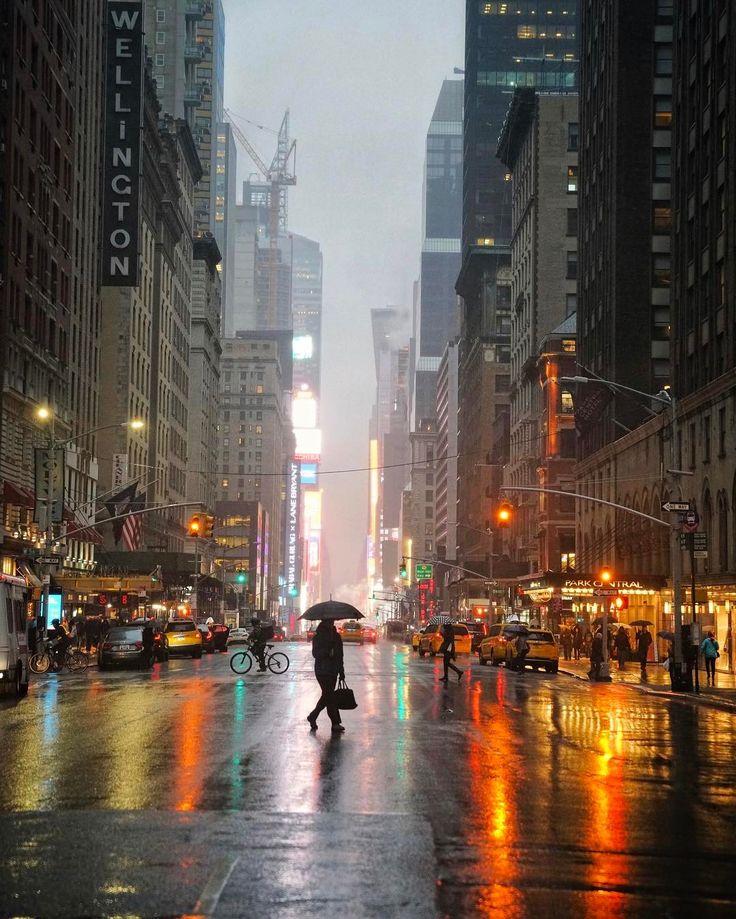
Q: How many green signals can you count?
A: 3